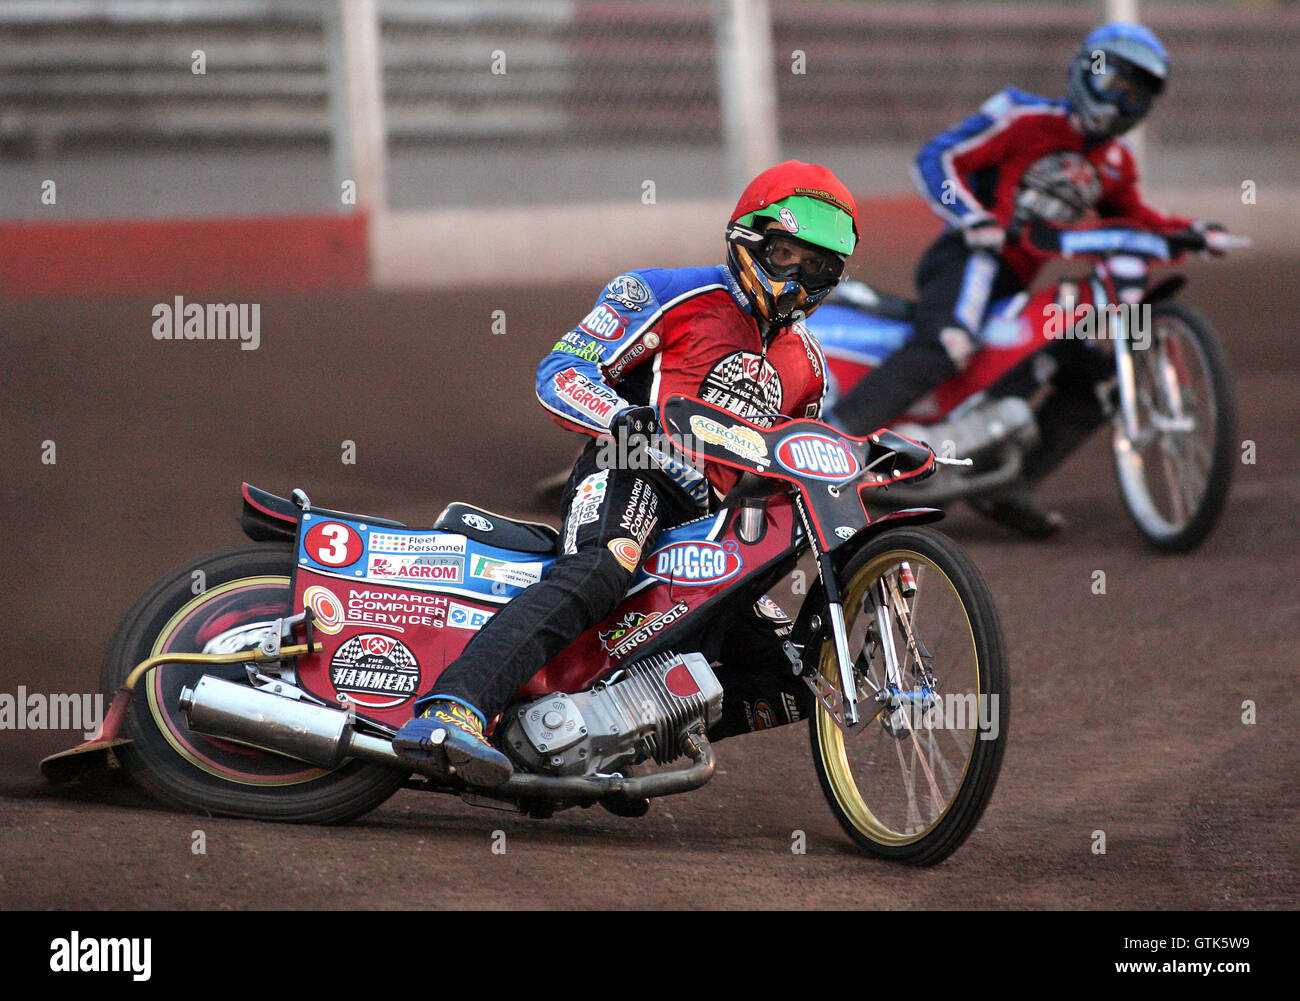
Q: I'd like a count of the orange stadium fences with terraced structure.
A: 0